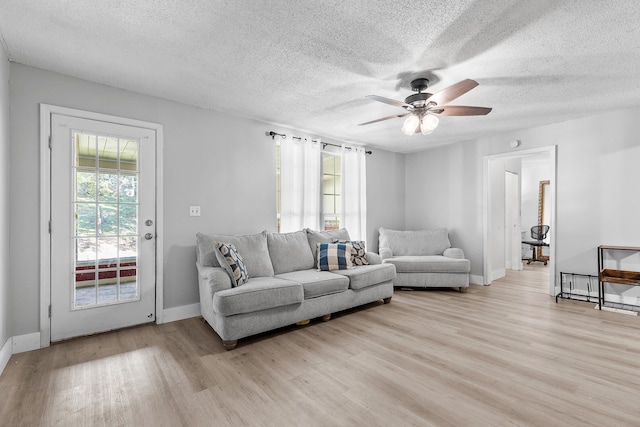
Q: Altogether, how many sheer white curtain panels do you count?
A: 2